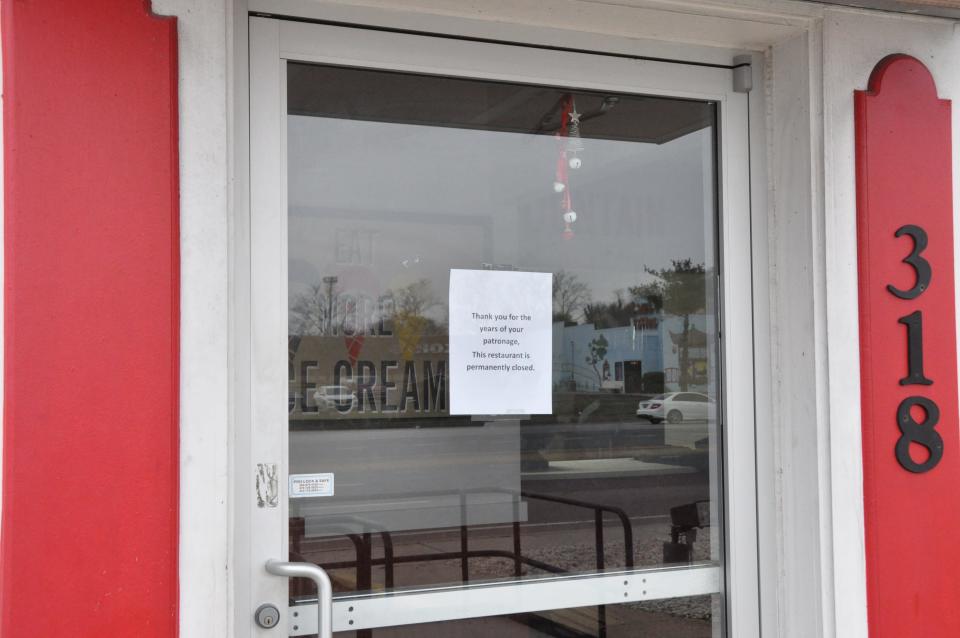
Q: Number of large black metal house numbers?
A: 3